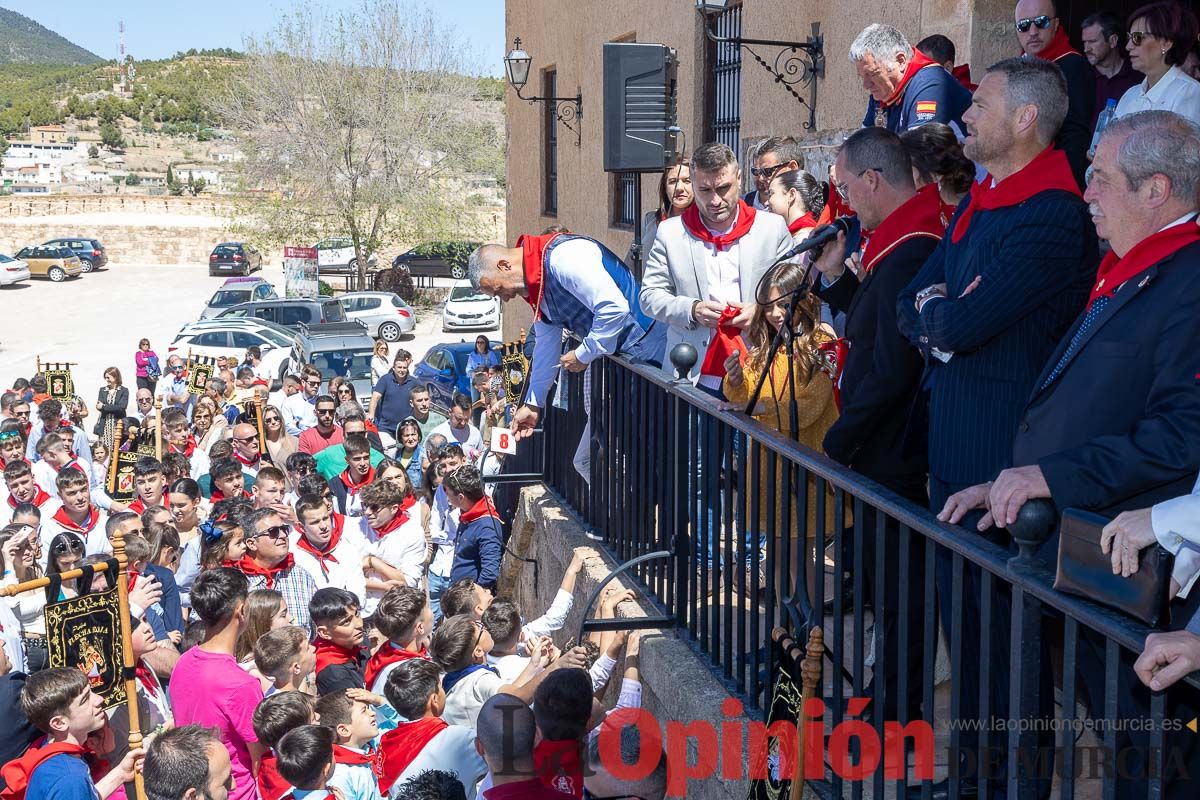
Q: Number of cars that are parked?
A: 13